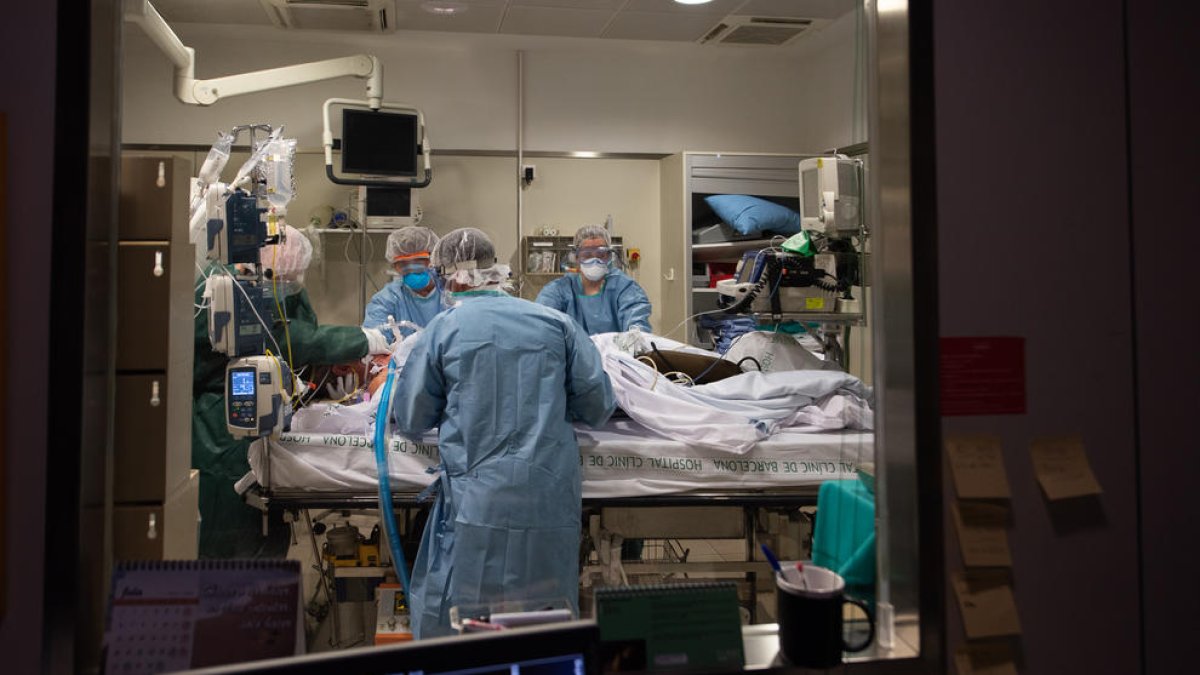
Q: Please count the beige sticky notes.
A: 5